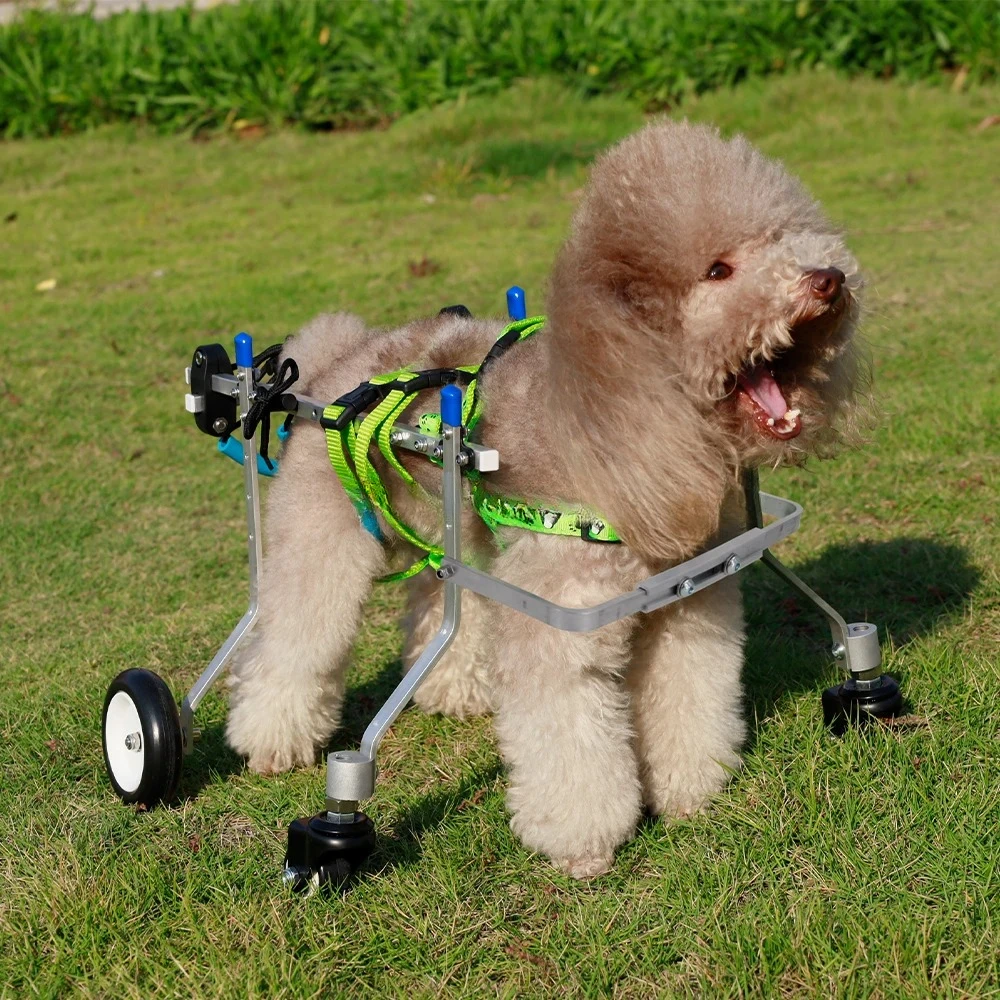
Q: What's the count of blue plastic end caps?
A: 3